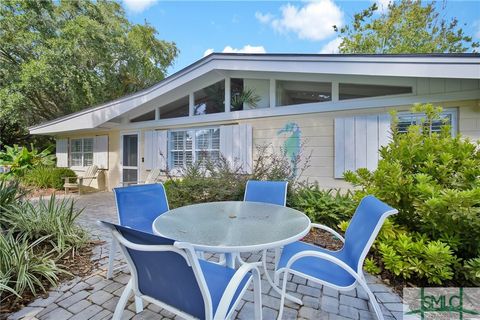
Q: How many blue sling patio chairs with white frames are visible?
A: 4